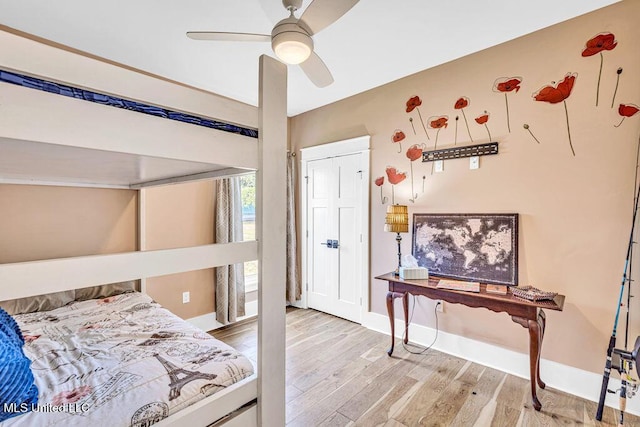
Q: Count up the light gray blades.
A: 3